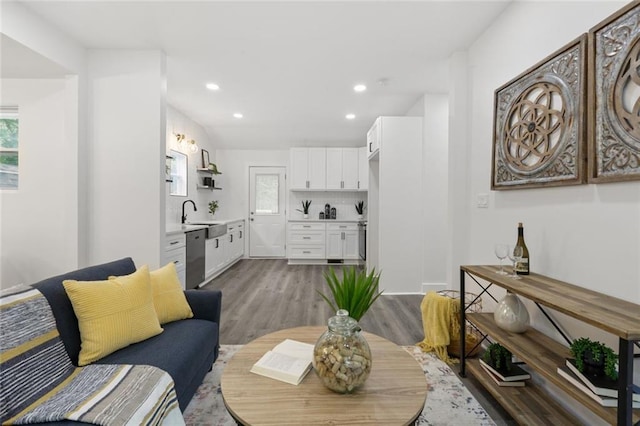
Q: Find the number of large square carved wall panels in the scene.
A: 2